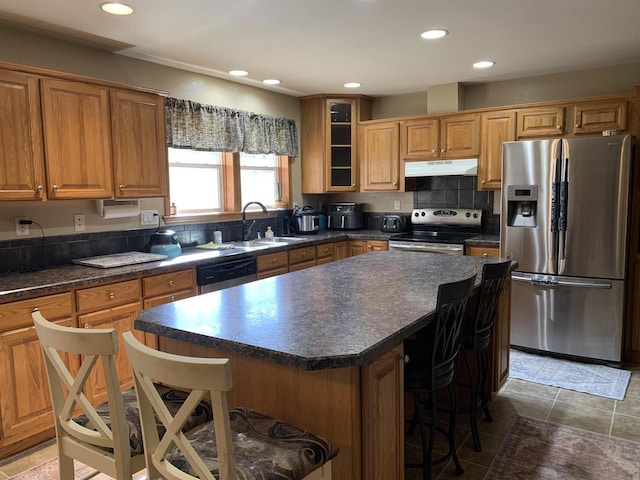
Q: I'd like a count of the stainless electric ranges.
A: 1